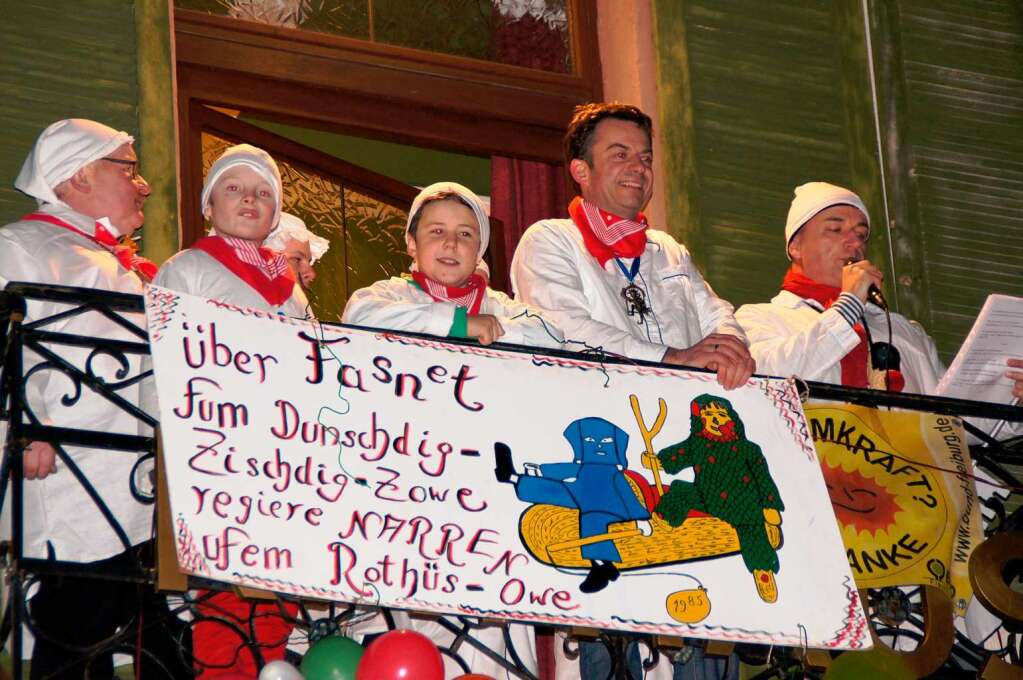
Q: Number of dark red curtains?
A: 1